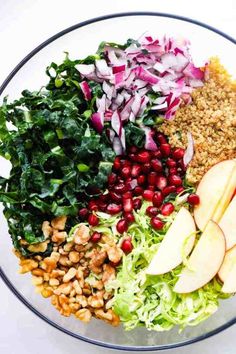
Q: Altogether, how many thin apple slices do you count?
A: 5